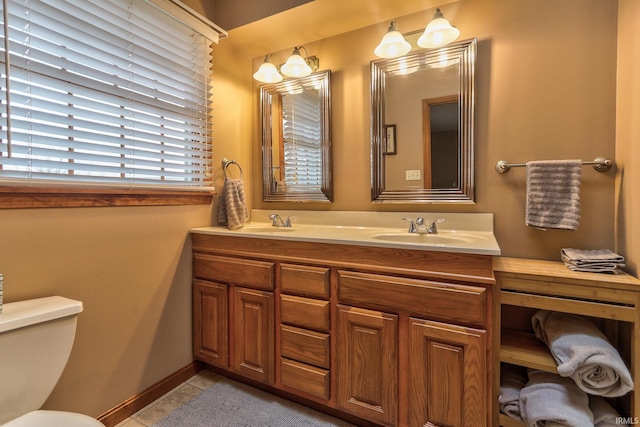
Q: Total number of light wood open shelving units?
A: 1